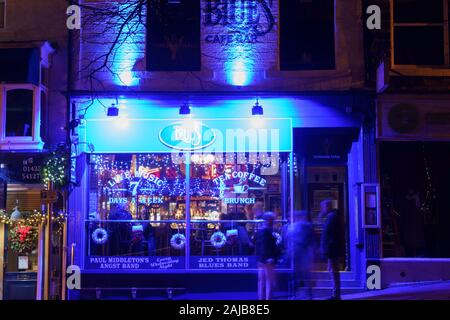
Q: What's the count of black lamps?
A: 3